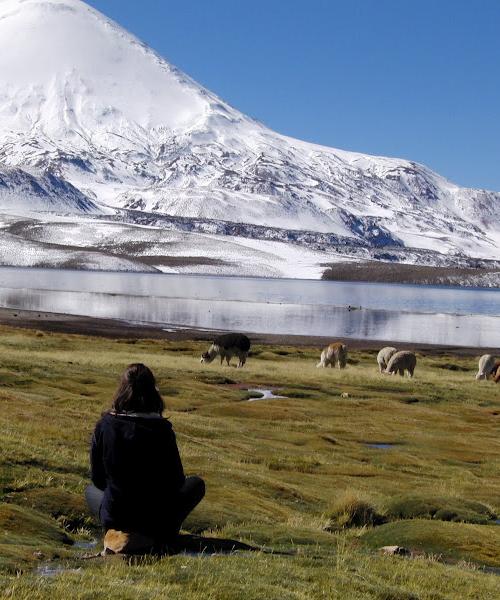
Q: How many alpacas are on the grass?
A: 6